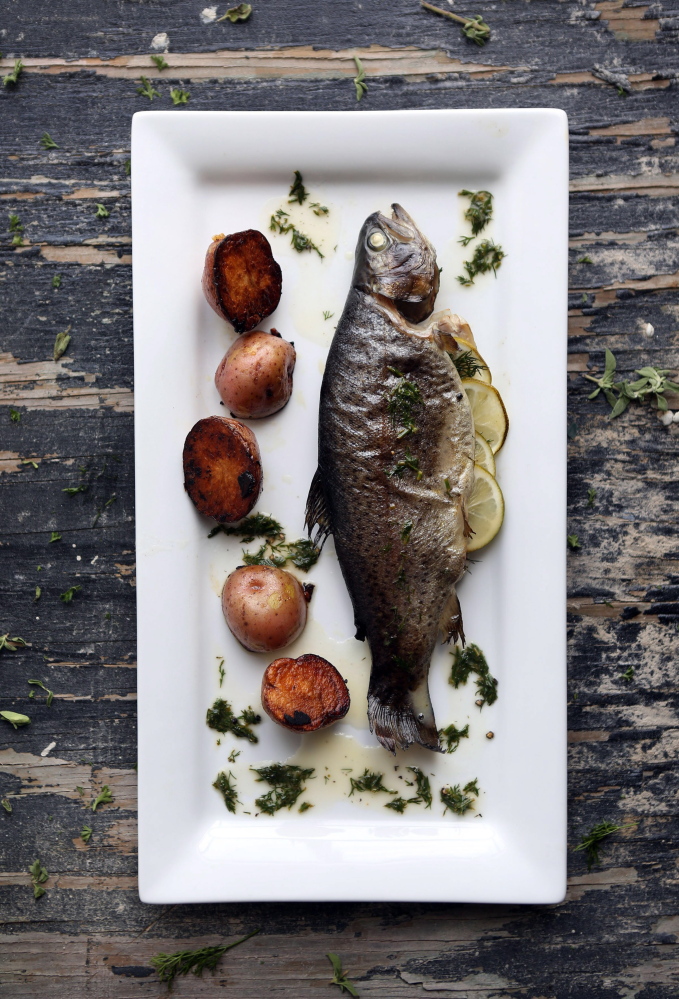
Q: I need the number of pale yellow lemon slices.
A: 4